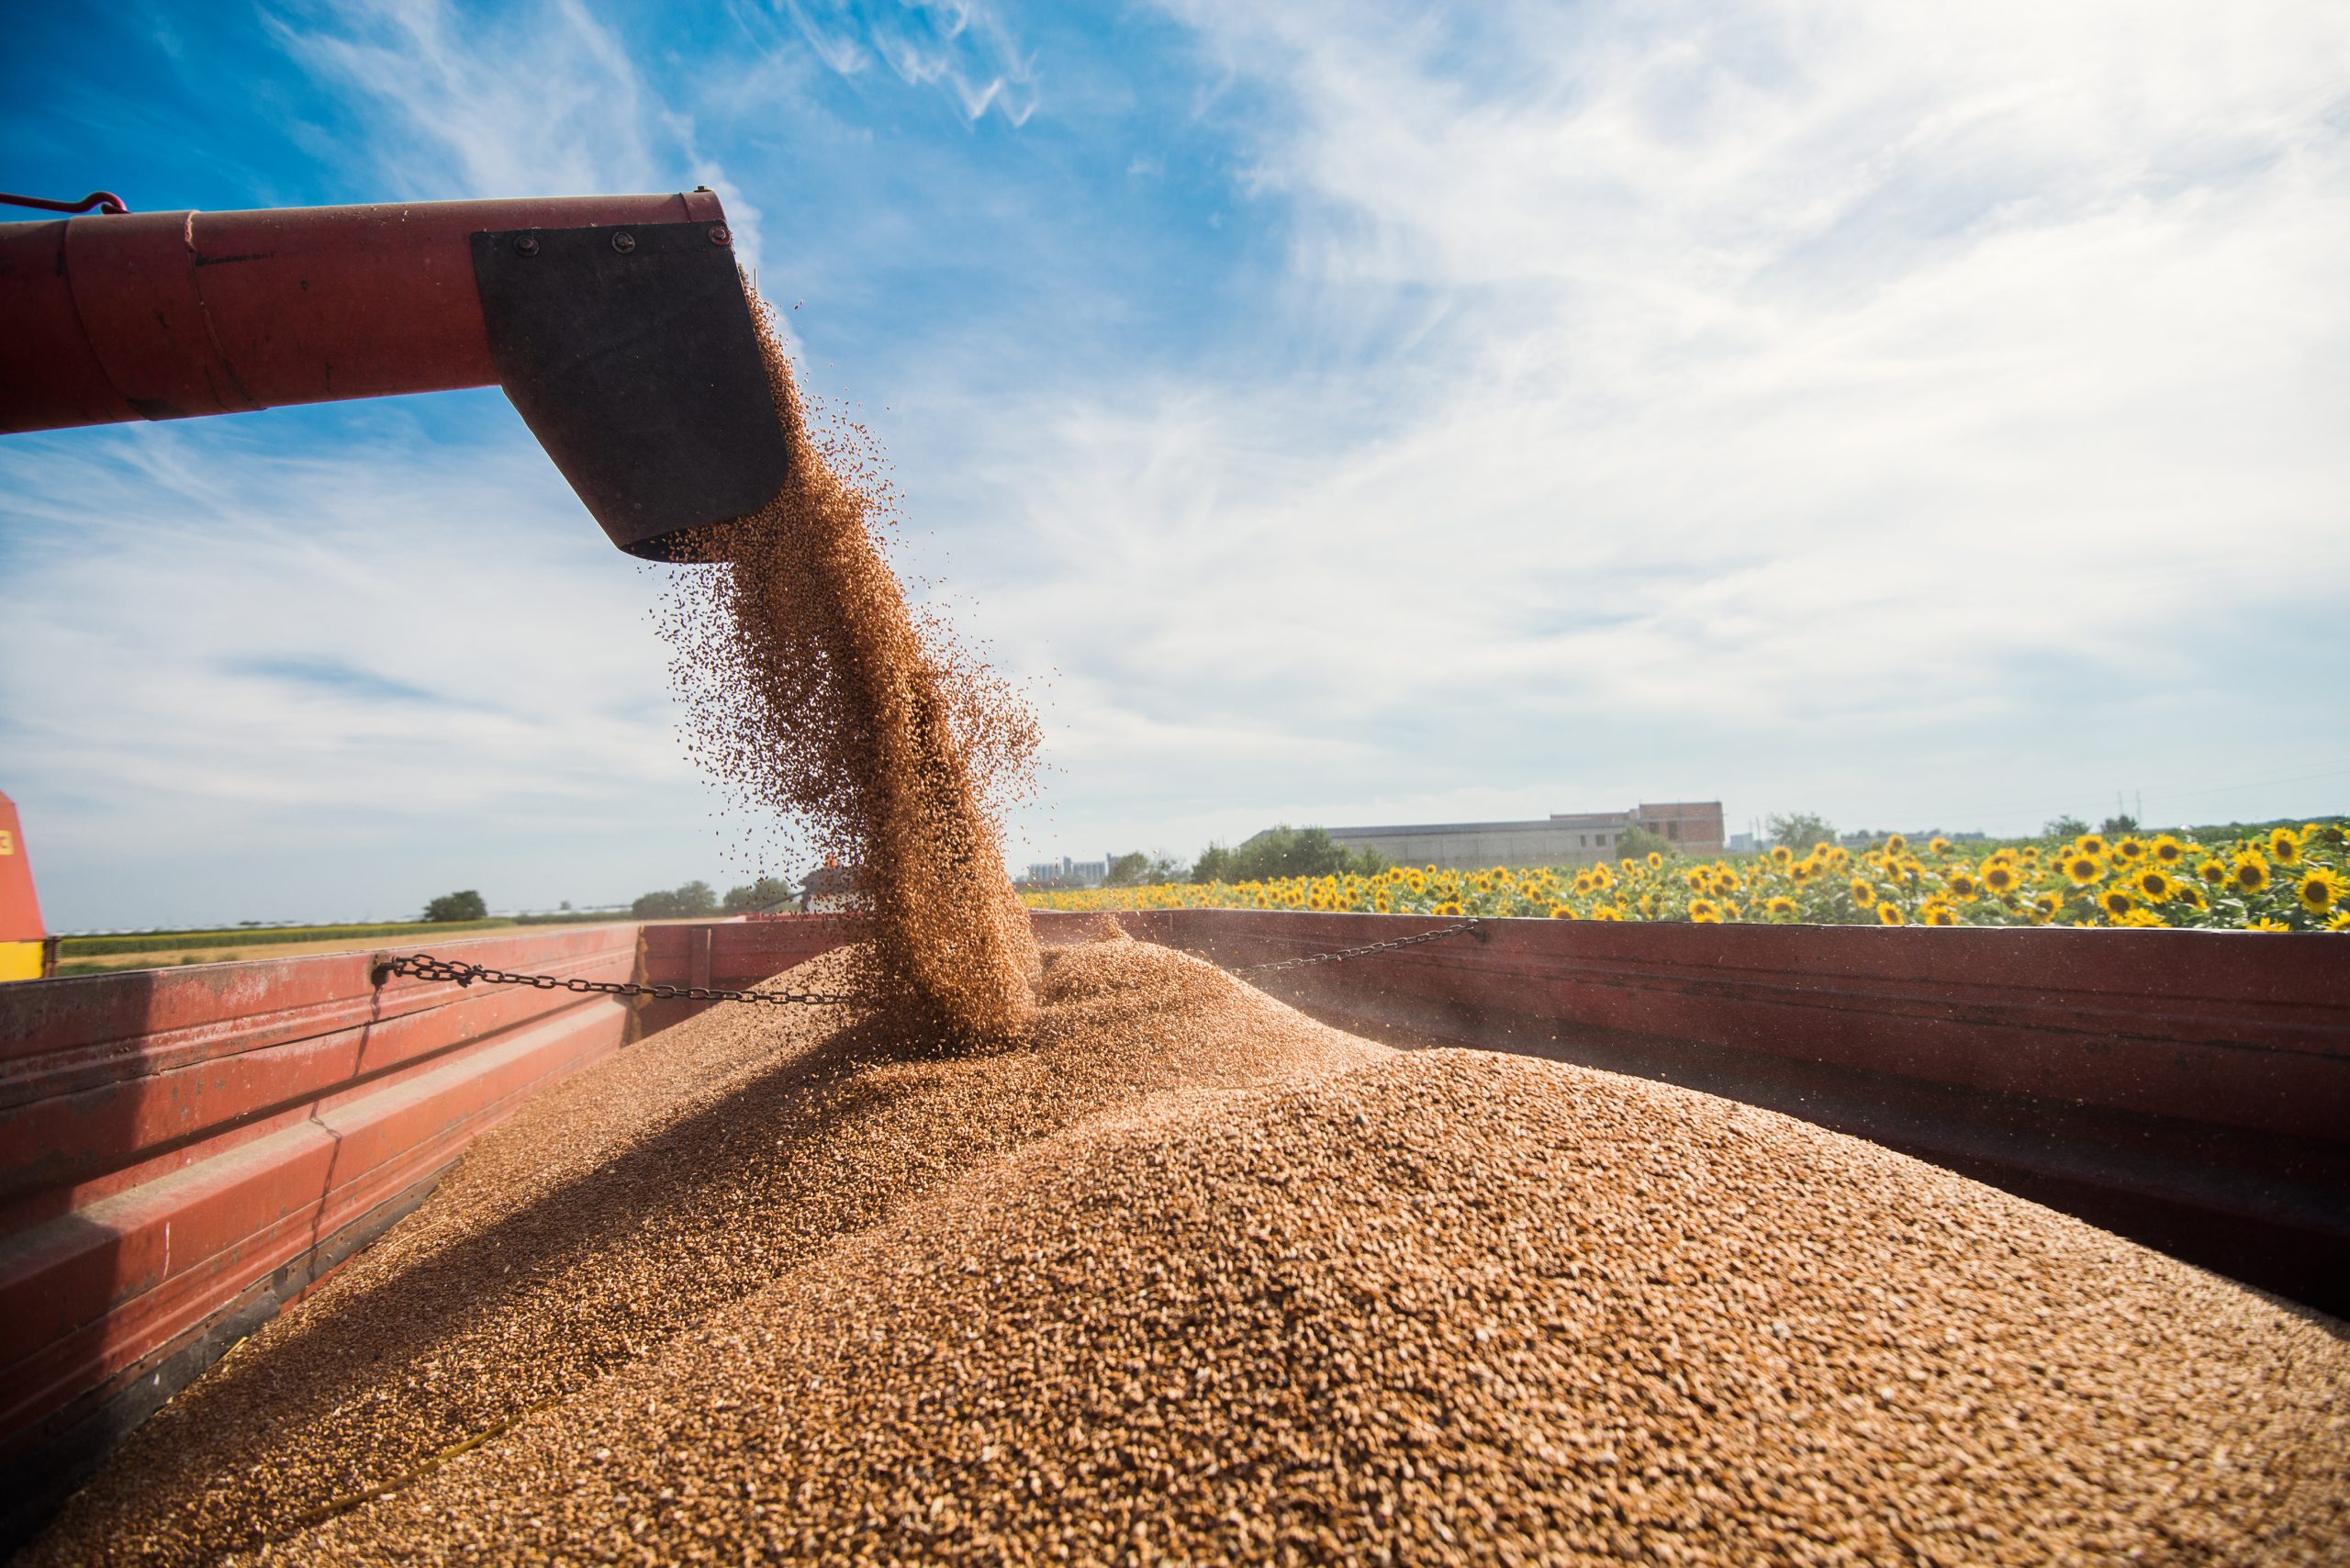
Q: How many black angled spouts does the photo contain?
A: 1